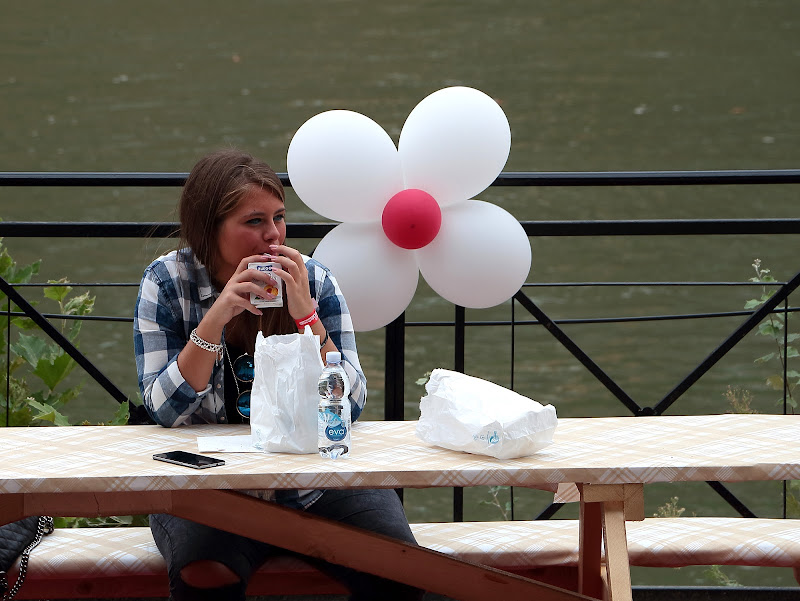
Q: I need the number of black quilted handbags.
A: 1